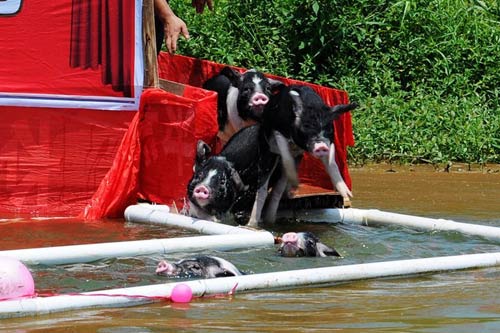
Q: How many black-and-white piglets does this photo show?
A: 5